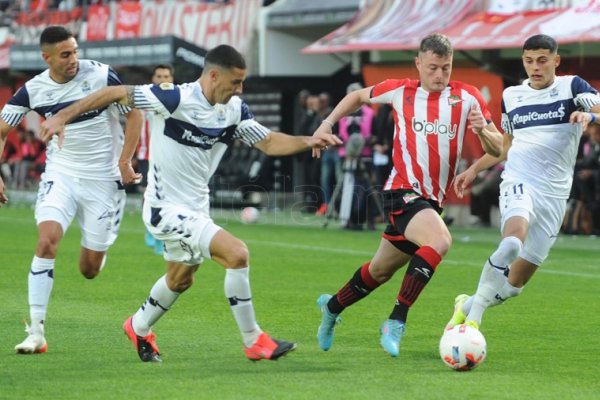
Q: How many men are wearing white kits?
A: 3